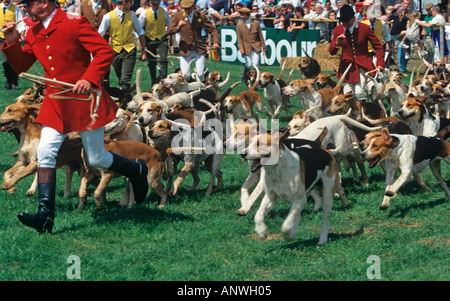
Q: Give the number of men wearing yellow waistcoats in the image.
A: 4